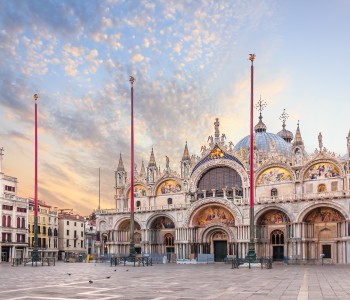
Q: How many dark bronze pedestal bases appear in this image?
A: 3